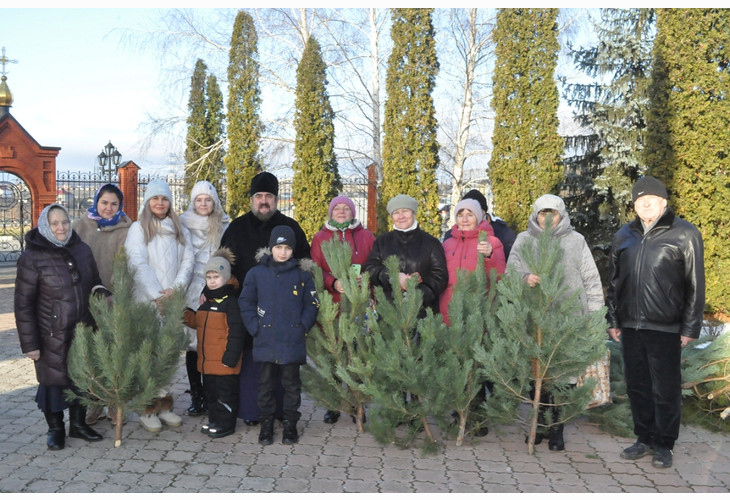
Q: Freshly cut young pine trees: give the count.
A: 5